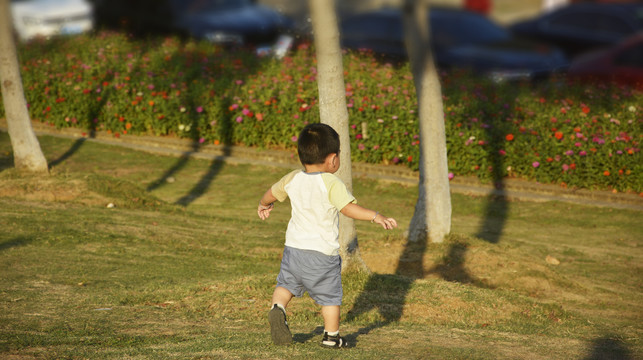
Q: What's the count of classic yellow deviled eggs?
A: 0